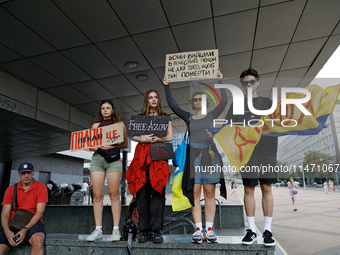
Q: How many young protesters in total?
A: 4